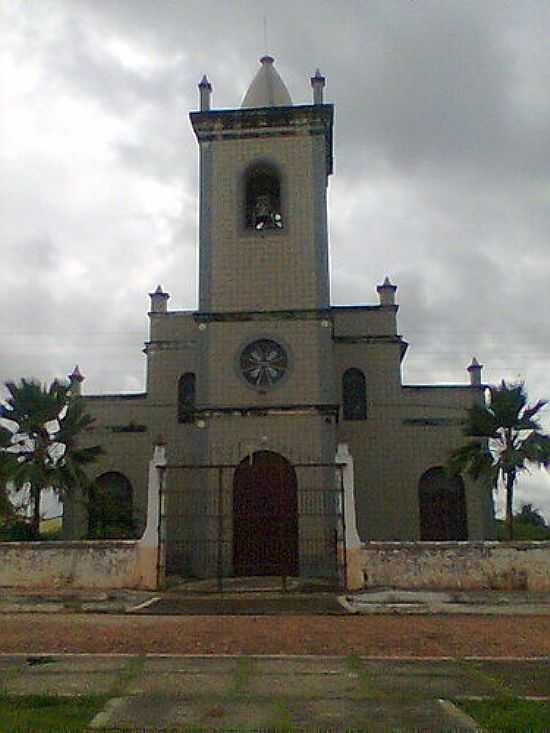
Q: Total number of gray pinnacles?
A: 6